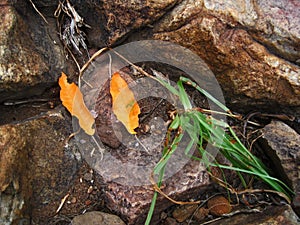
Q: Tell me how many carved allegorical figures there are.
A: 0